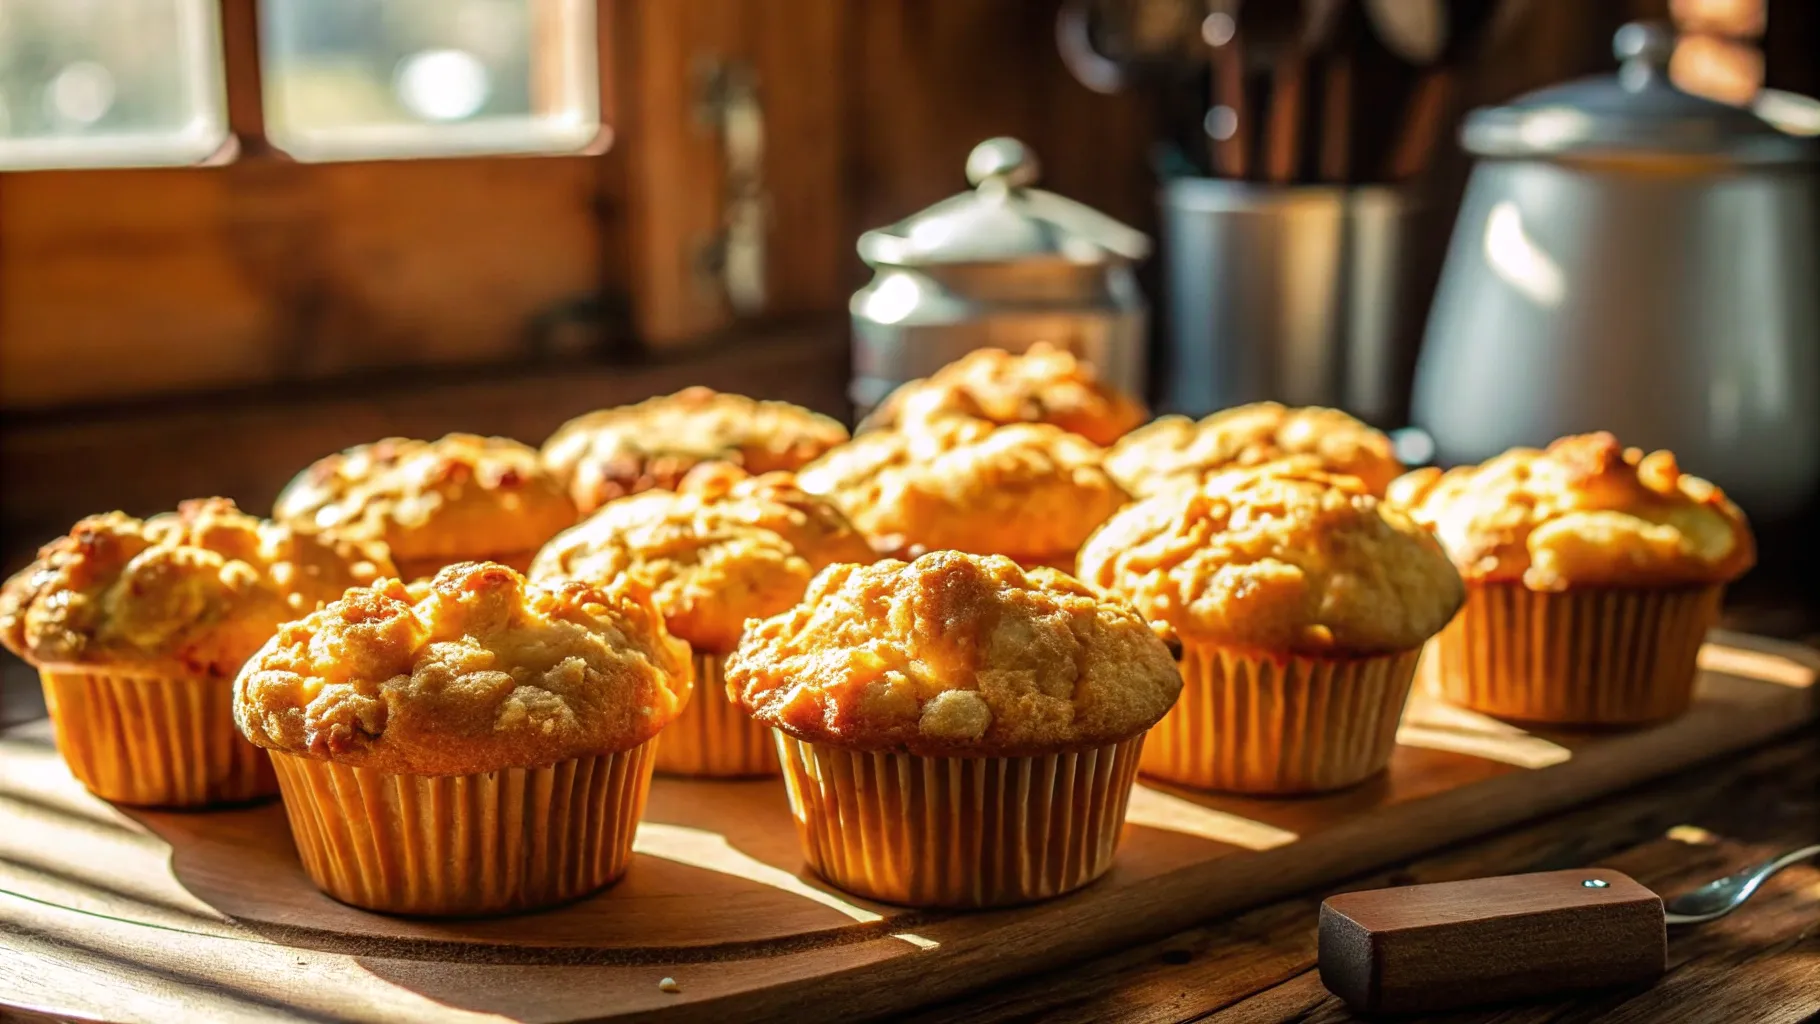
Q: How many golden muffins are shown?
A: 11